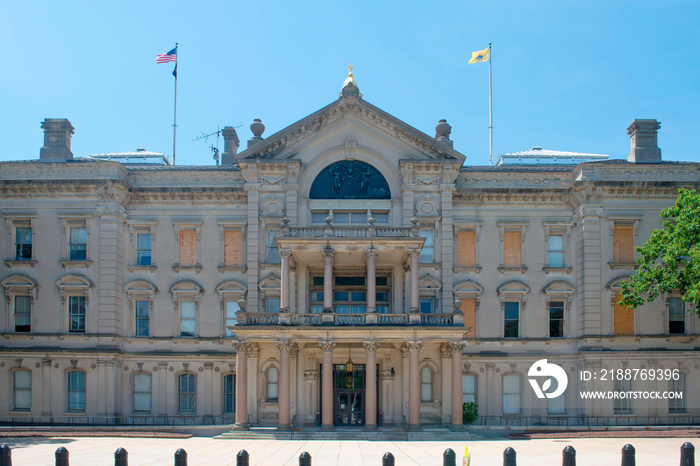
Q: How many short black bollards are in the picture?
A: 12